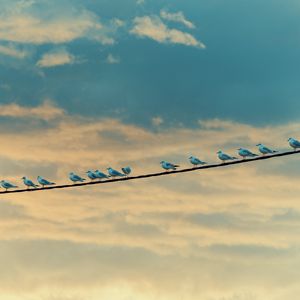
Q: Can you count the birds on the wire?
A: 14